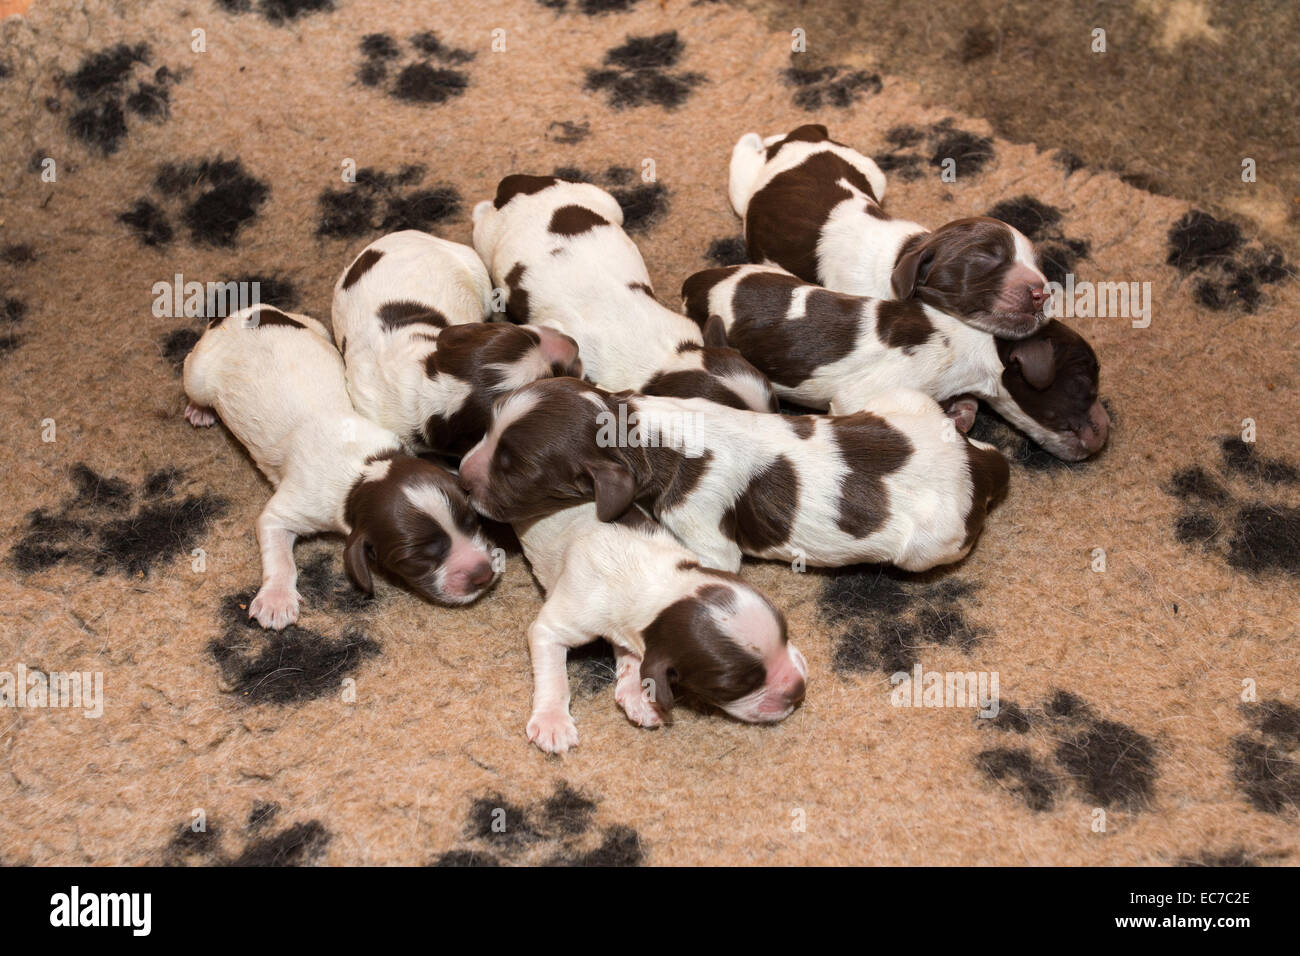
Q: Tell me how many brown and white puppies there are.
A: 7